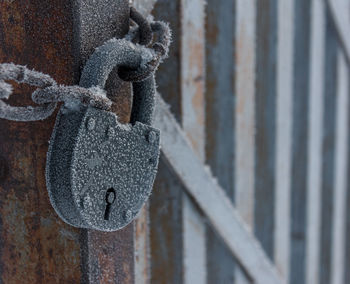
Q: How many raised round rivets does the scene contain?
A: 5